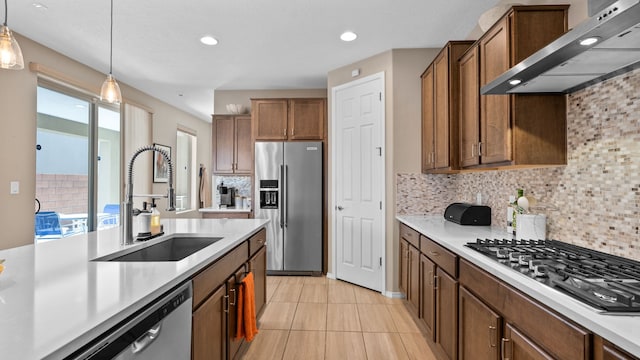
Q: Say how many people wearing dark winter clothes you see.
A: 0